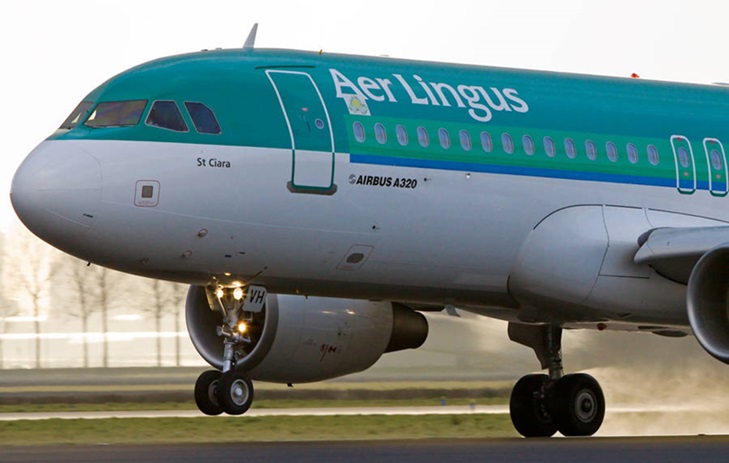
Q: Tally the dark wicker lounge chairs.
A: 0